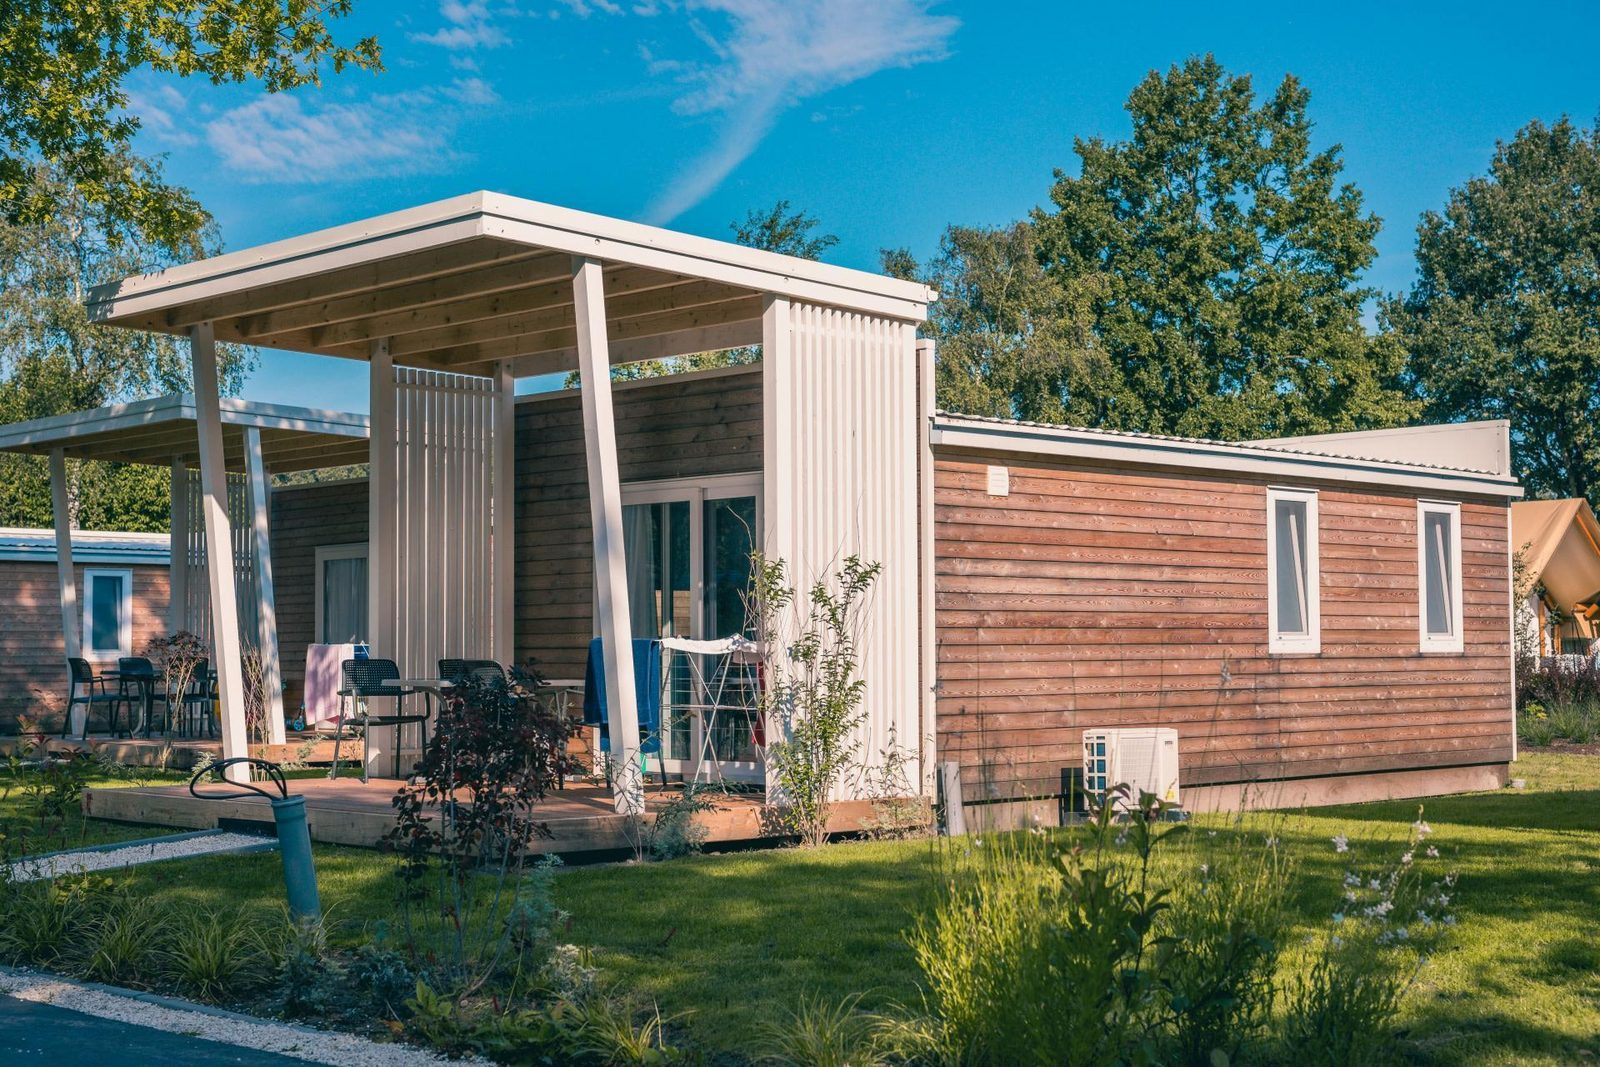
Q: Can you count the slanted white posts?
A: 4